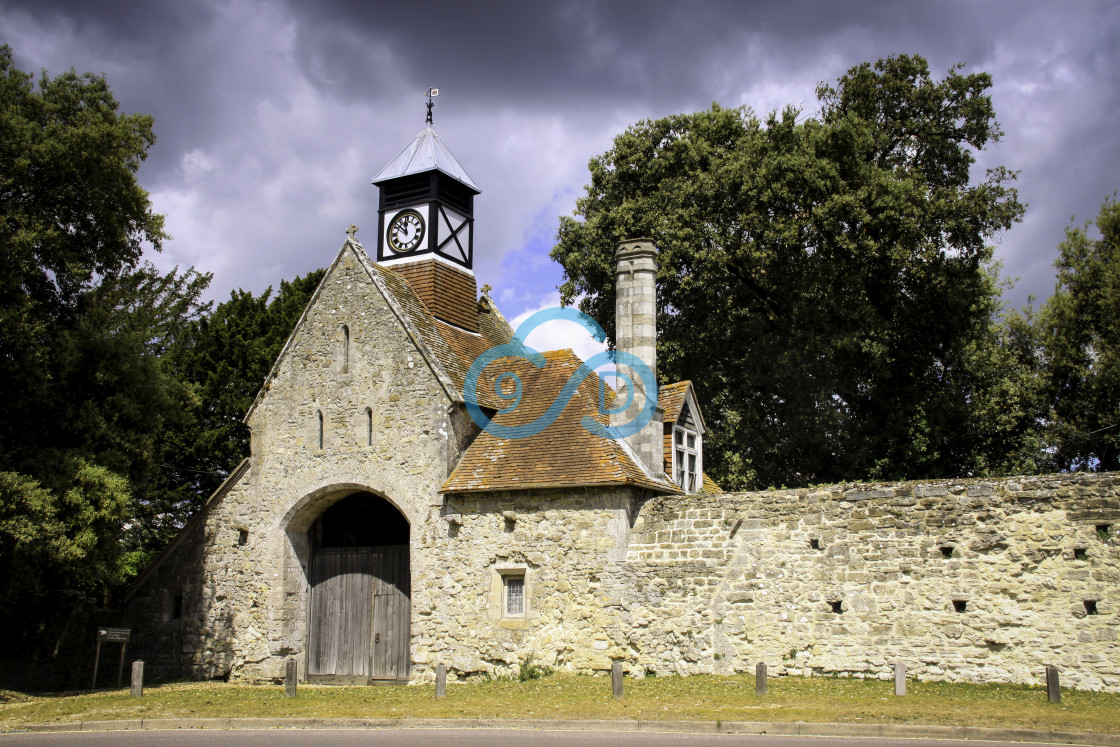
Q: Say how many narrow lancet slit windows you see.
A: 3